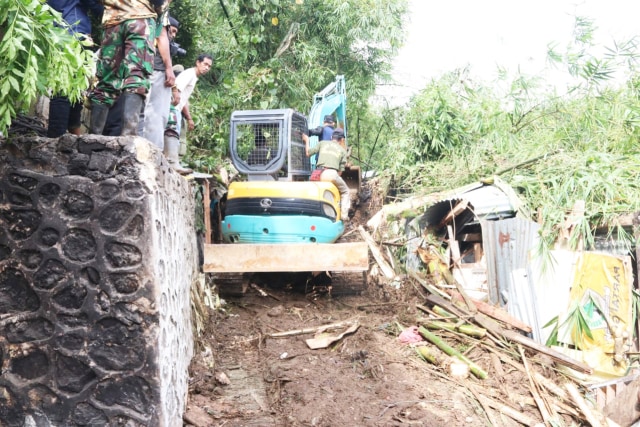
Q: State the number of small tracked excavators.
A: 1